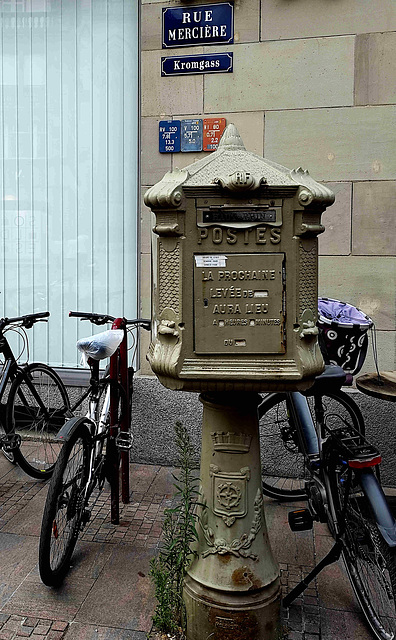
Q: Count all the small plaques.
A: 3